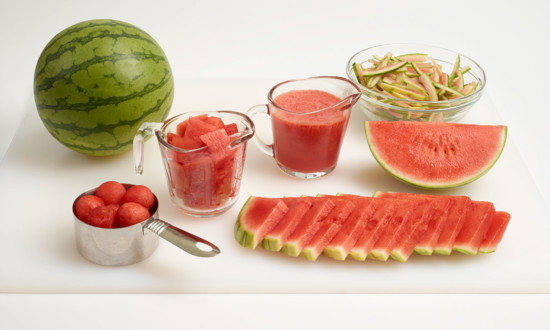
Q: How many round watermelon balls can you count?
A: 5